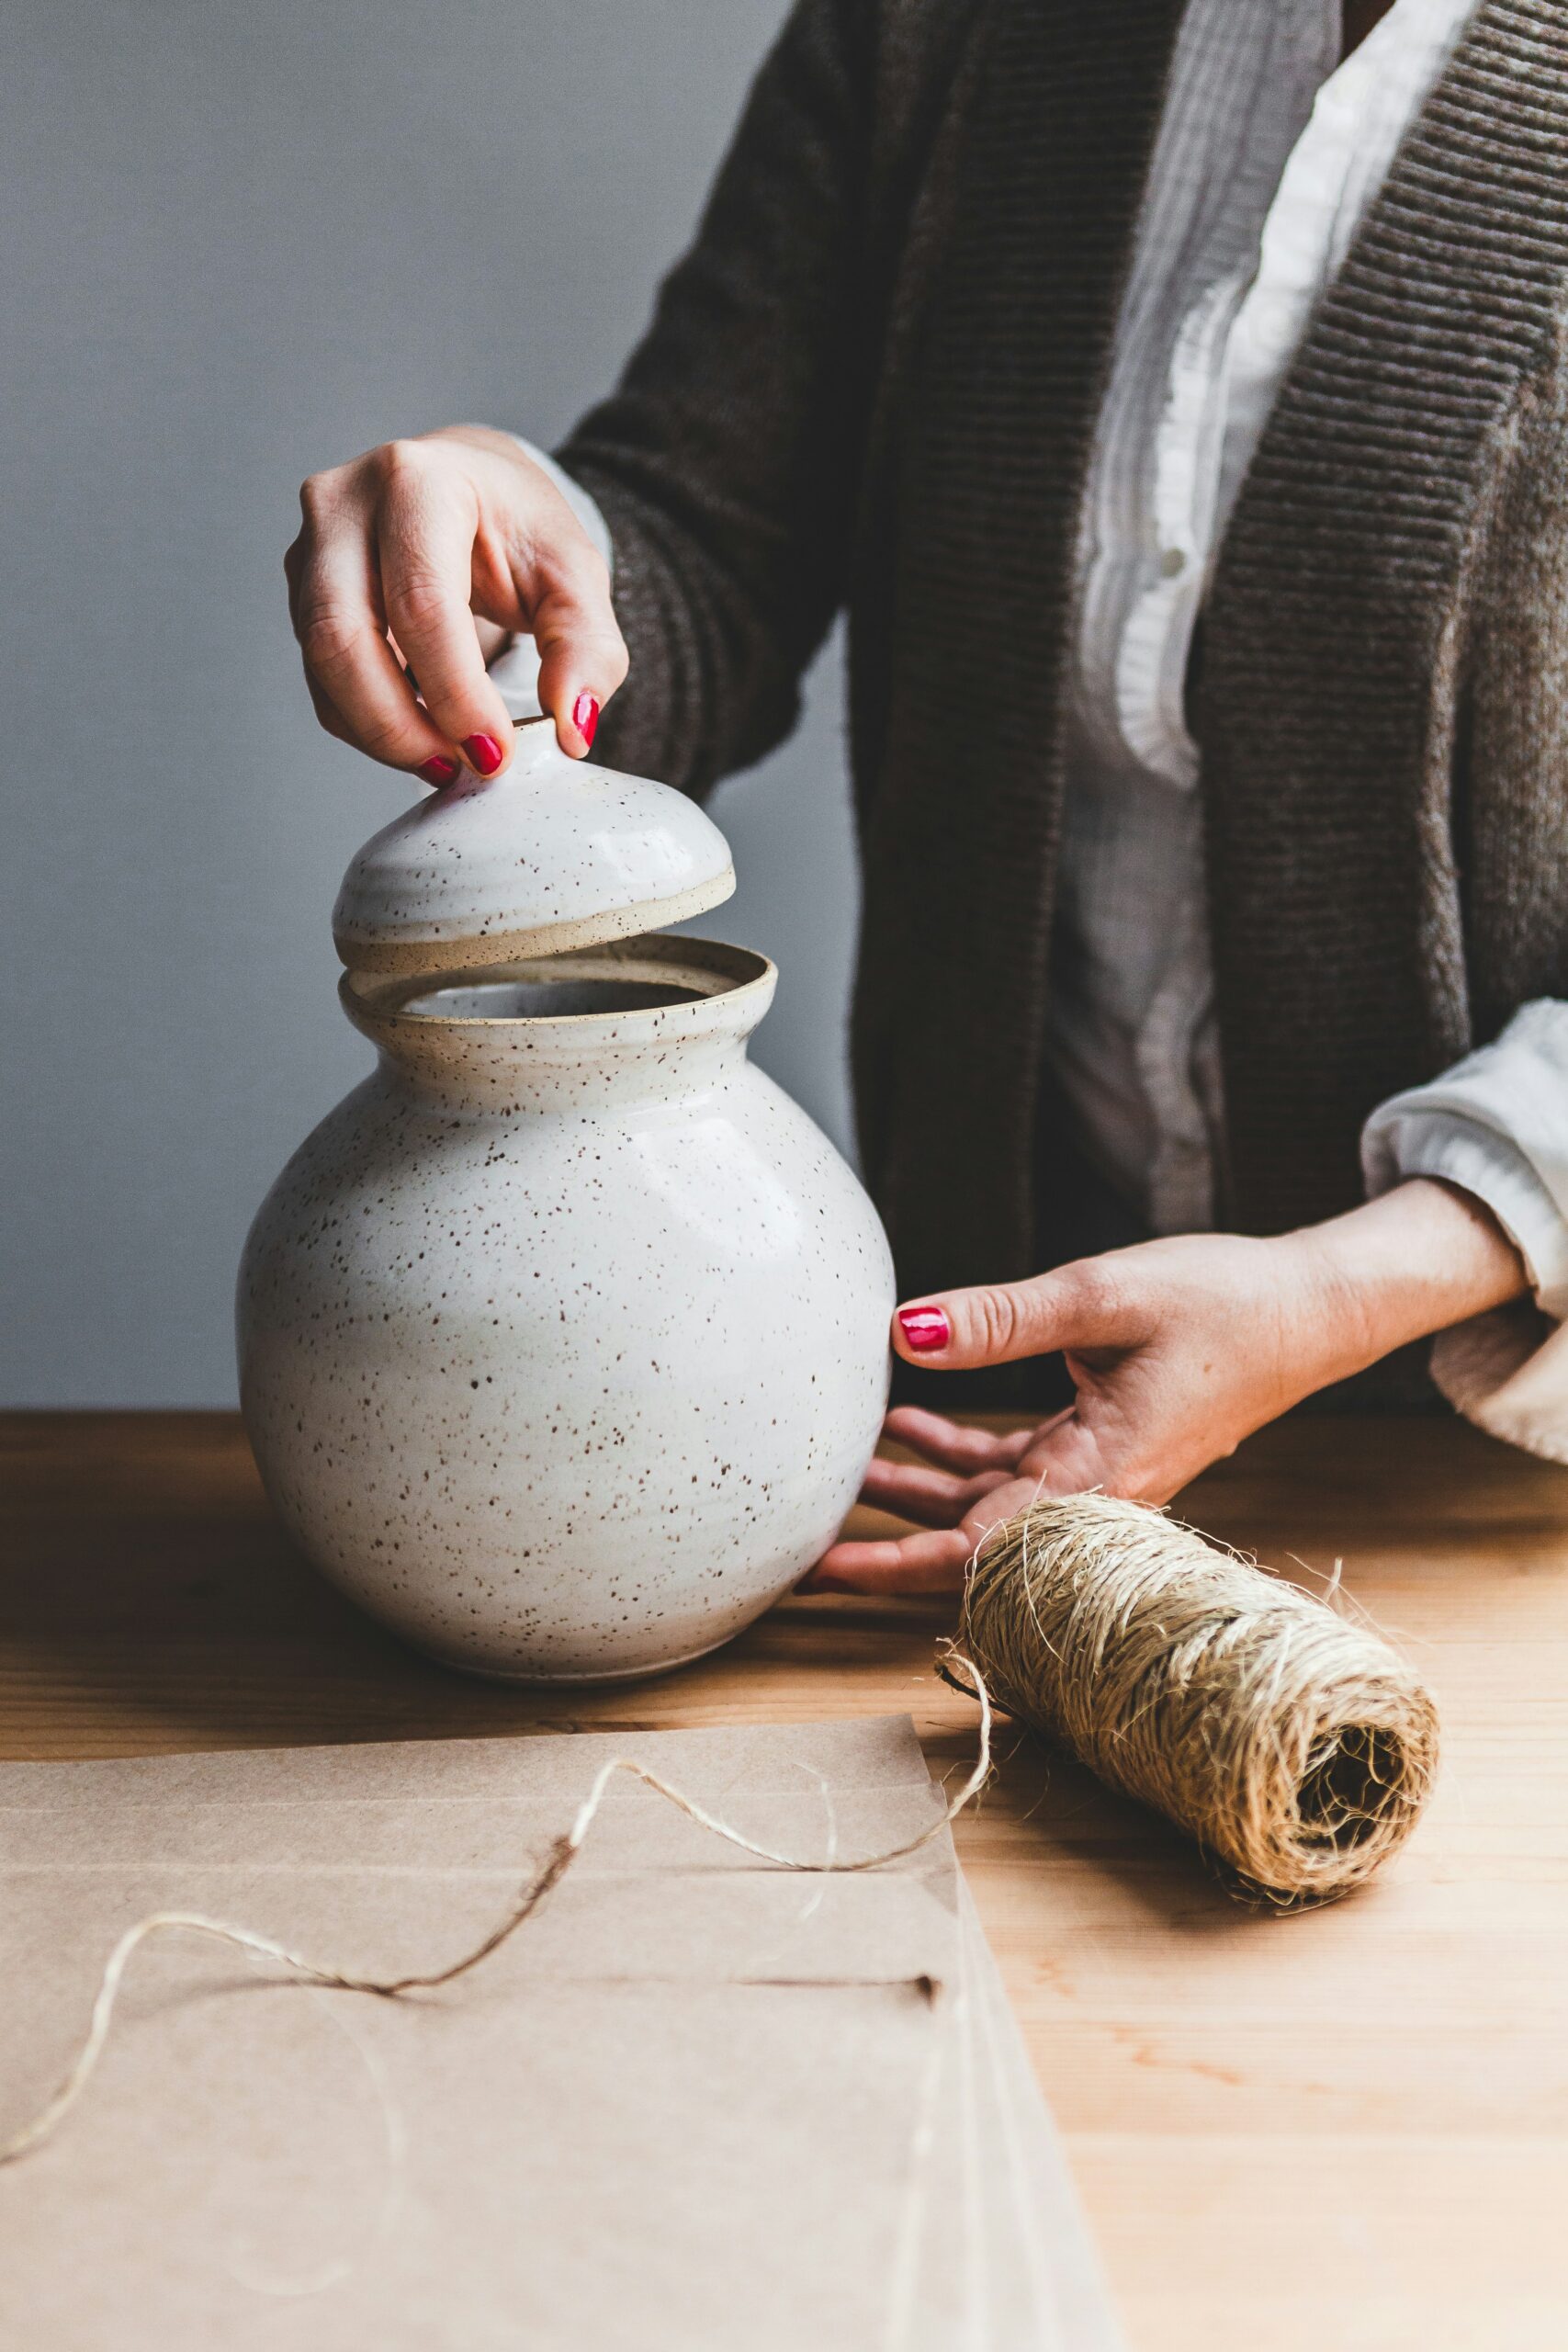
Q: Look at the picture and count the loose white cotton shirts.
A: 1